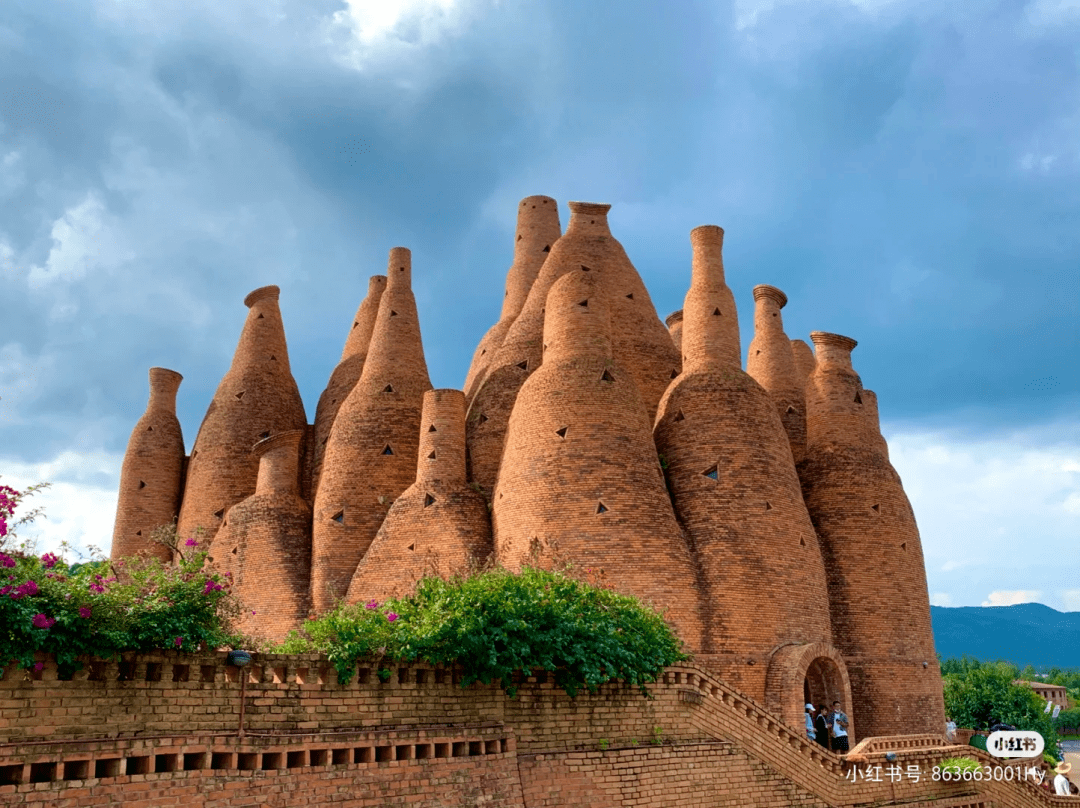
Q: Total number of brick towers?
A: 15